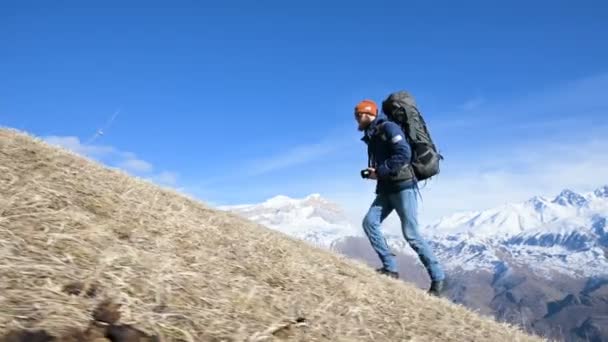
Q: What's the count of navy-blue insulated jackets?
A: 1